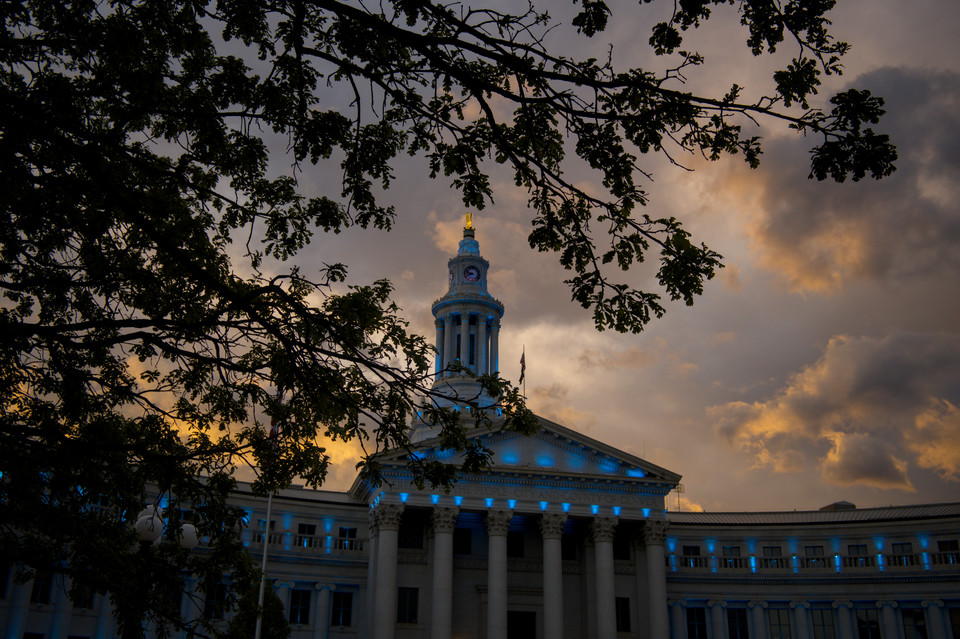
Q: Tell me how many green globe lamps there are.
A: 0